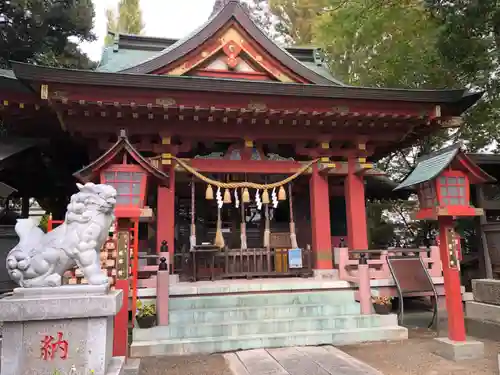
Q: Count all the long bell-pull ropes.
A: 5